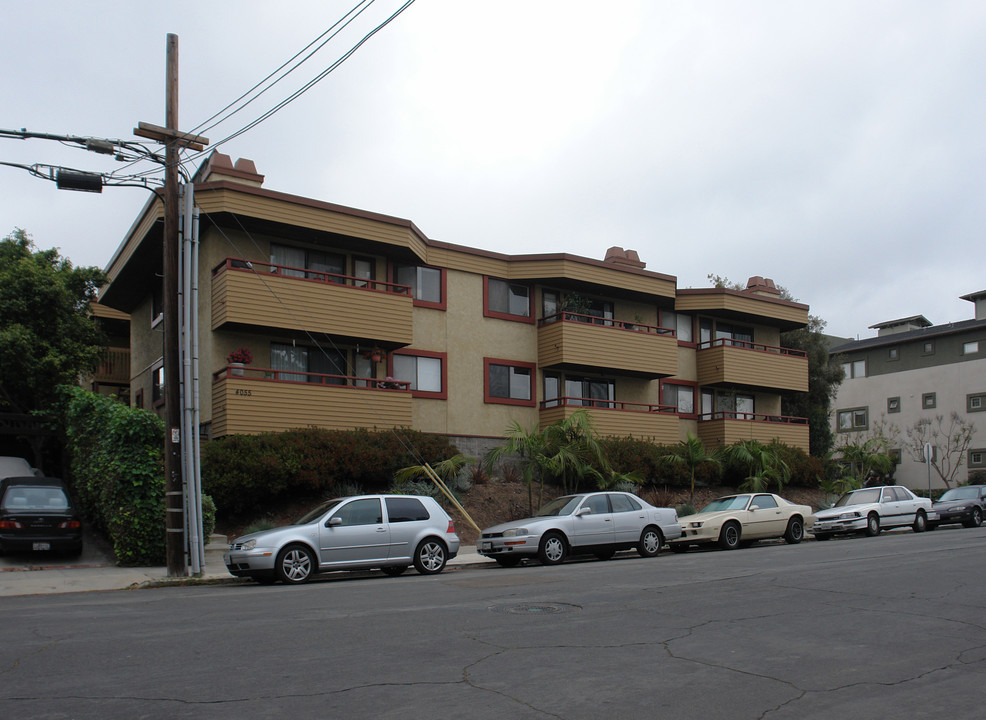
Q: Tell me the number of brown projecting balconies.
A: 6